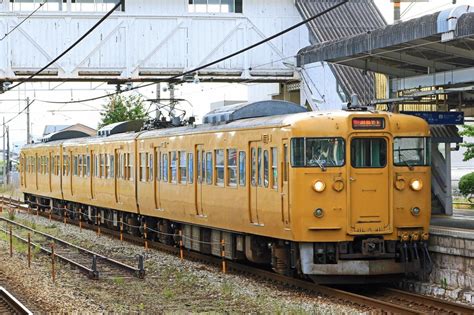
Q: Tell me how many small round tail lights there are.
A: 2